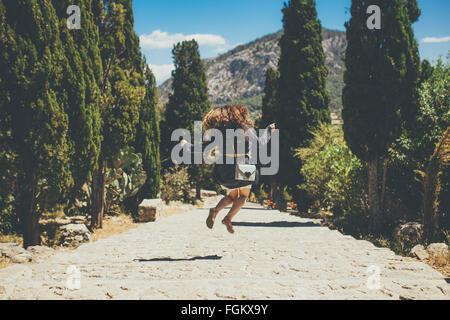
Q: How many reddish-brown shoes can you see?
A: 2